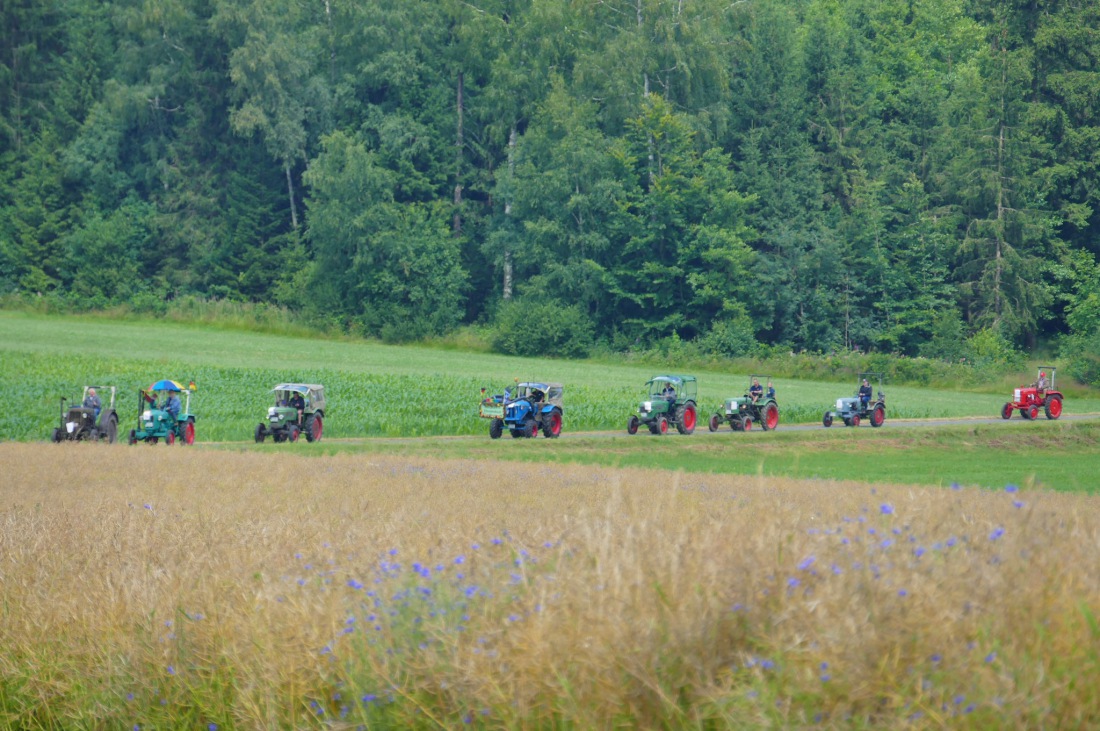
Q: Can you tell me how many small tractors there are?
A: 8